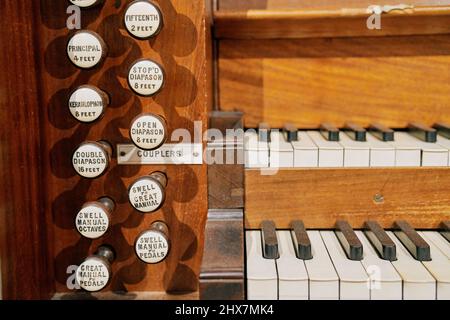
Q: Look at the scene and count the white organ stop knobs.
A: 11